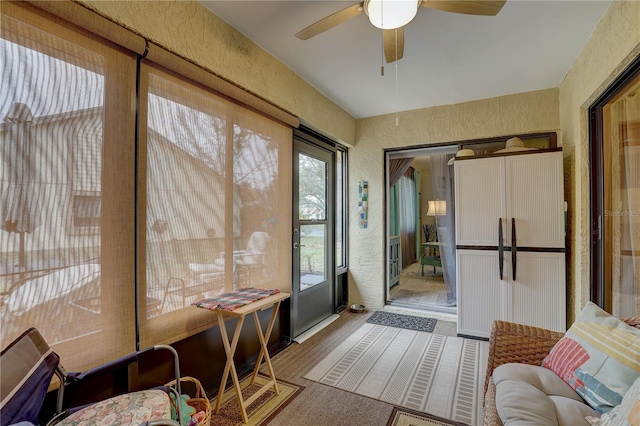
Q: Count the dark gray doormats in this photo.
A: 1